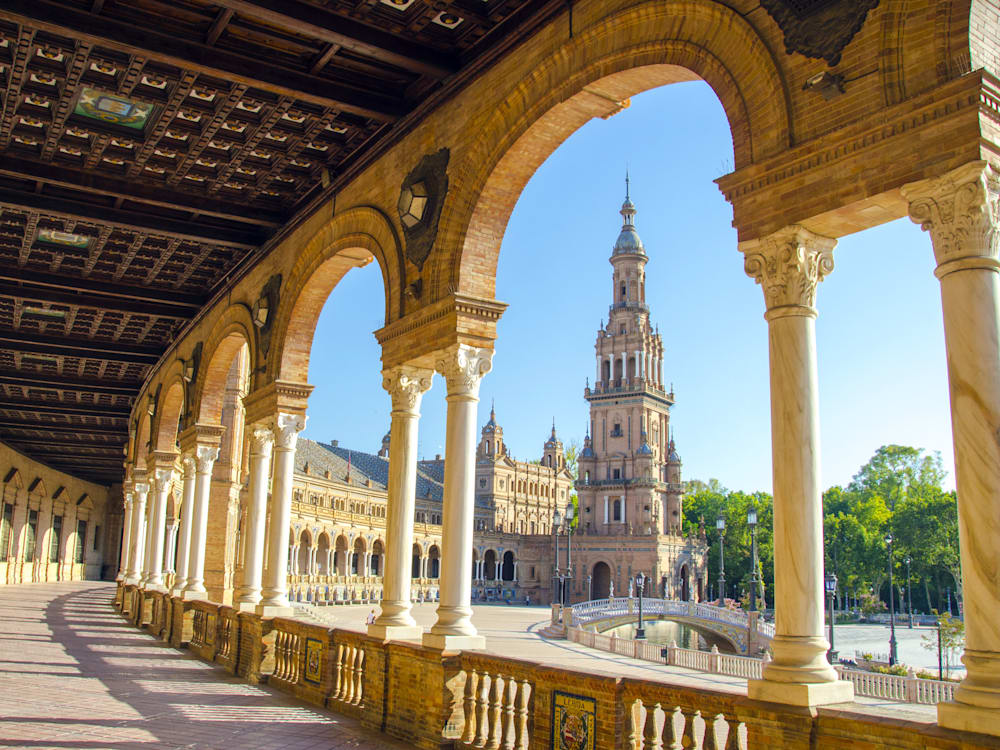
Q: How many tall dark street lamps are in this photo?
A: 8